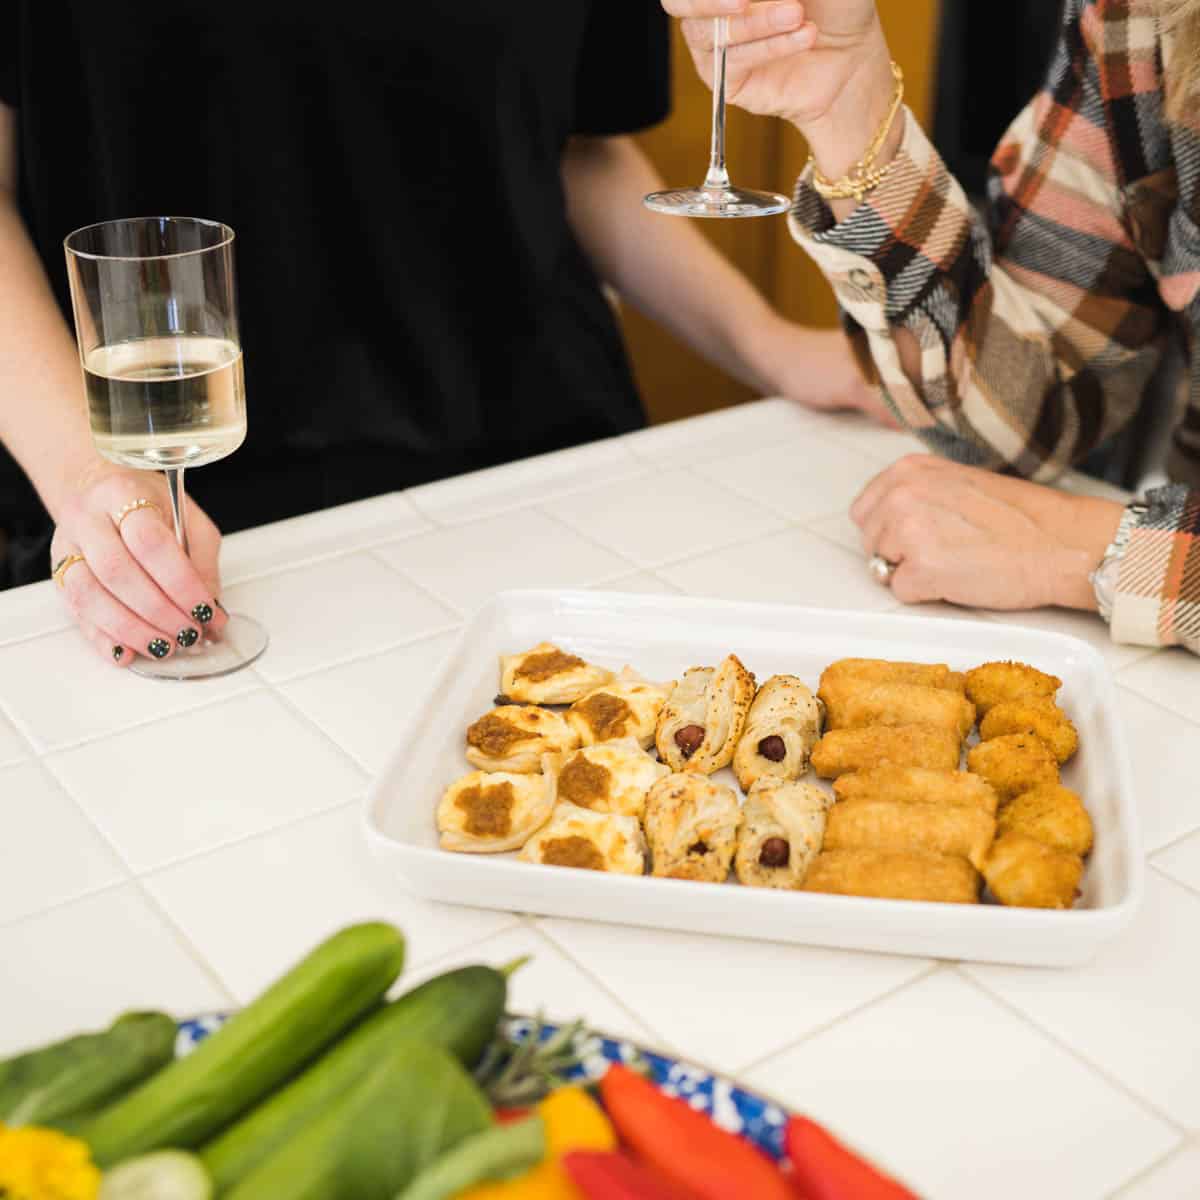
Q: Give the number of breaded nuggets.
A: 5